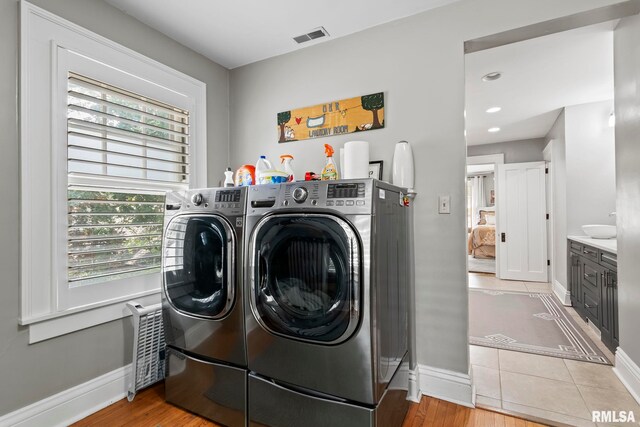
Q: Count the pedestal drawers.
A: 2